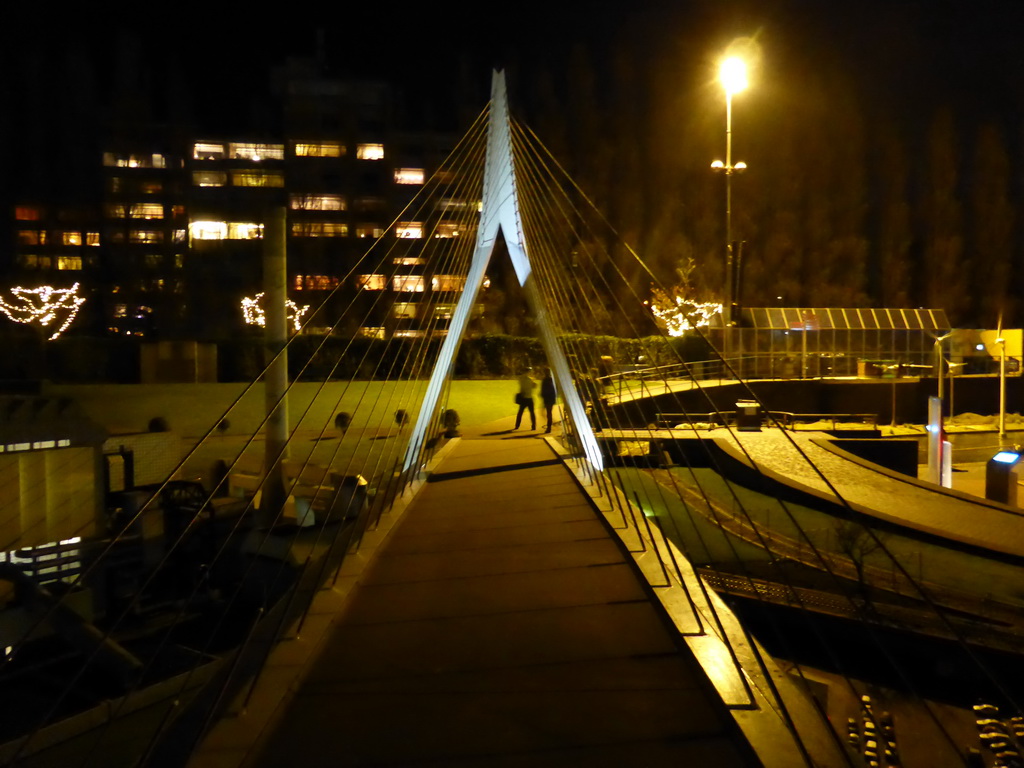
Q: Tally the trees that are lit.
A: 3